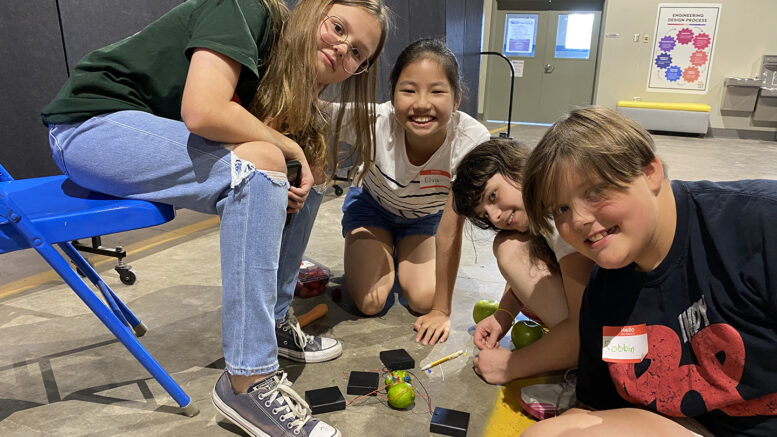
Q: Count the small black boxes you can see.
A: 4